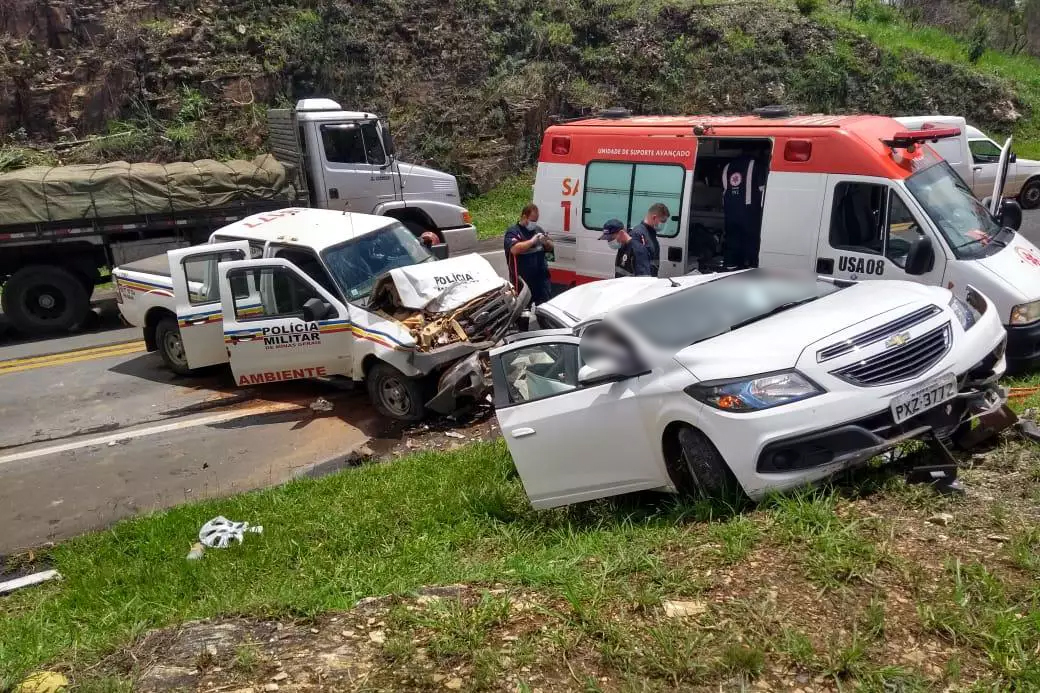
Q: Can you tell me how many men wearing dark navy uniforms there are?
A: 4